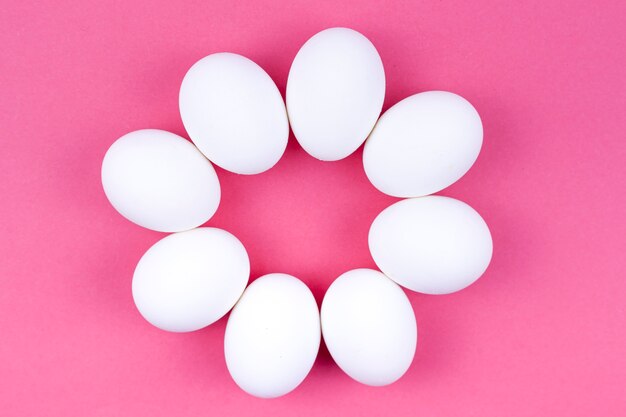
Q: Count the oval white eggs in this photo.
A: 8